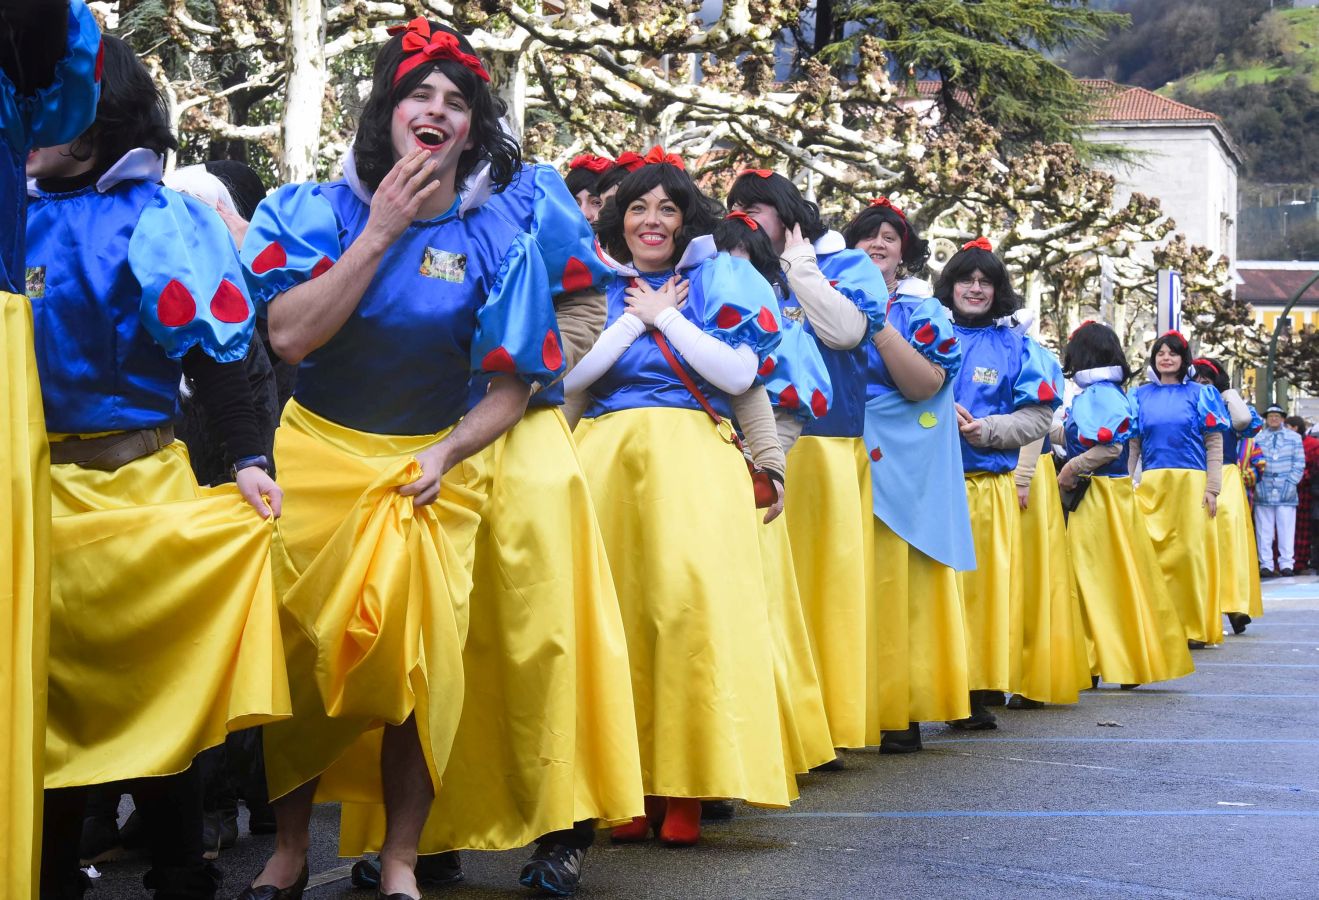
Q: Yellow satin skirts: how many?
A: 13